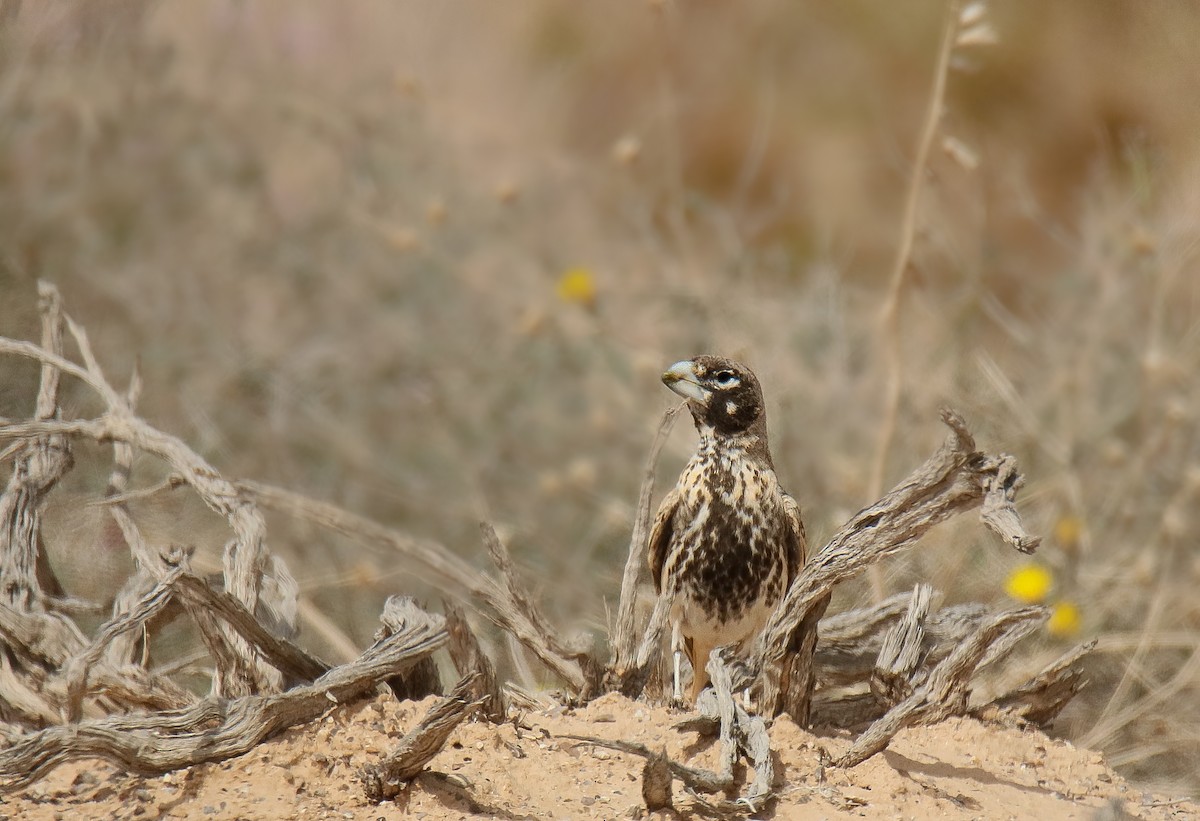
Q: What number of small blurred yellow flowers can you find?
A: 4